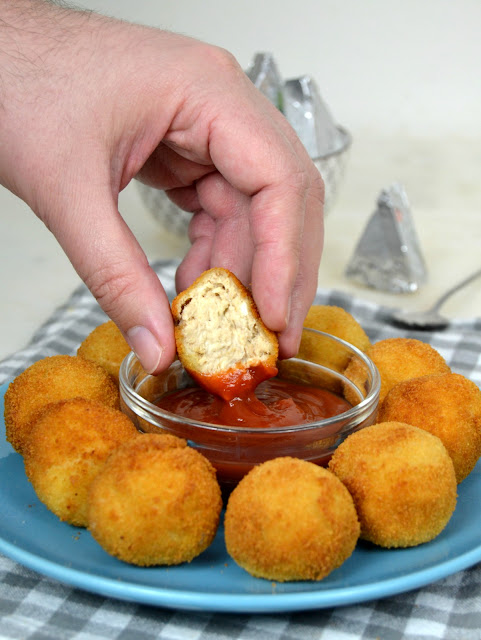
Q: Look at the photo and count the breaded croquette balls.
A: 10